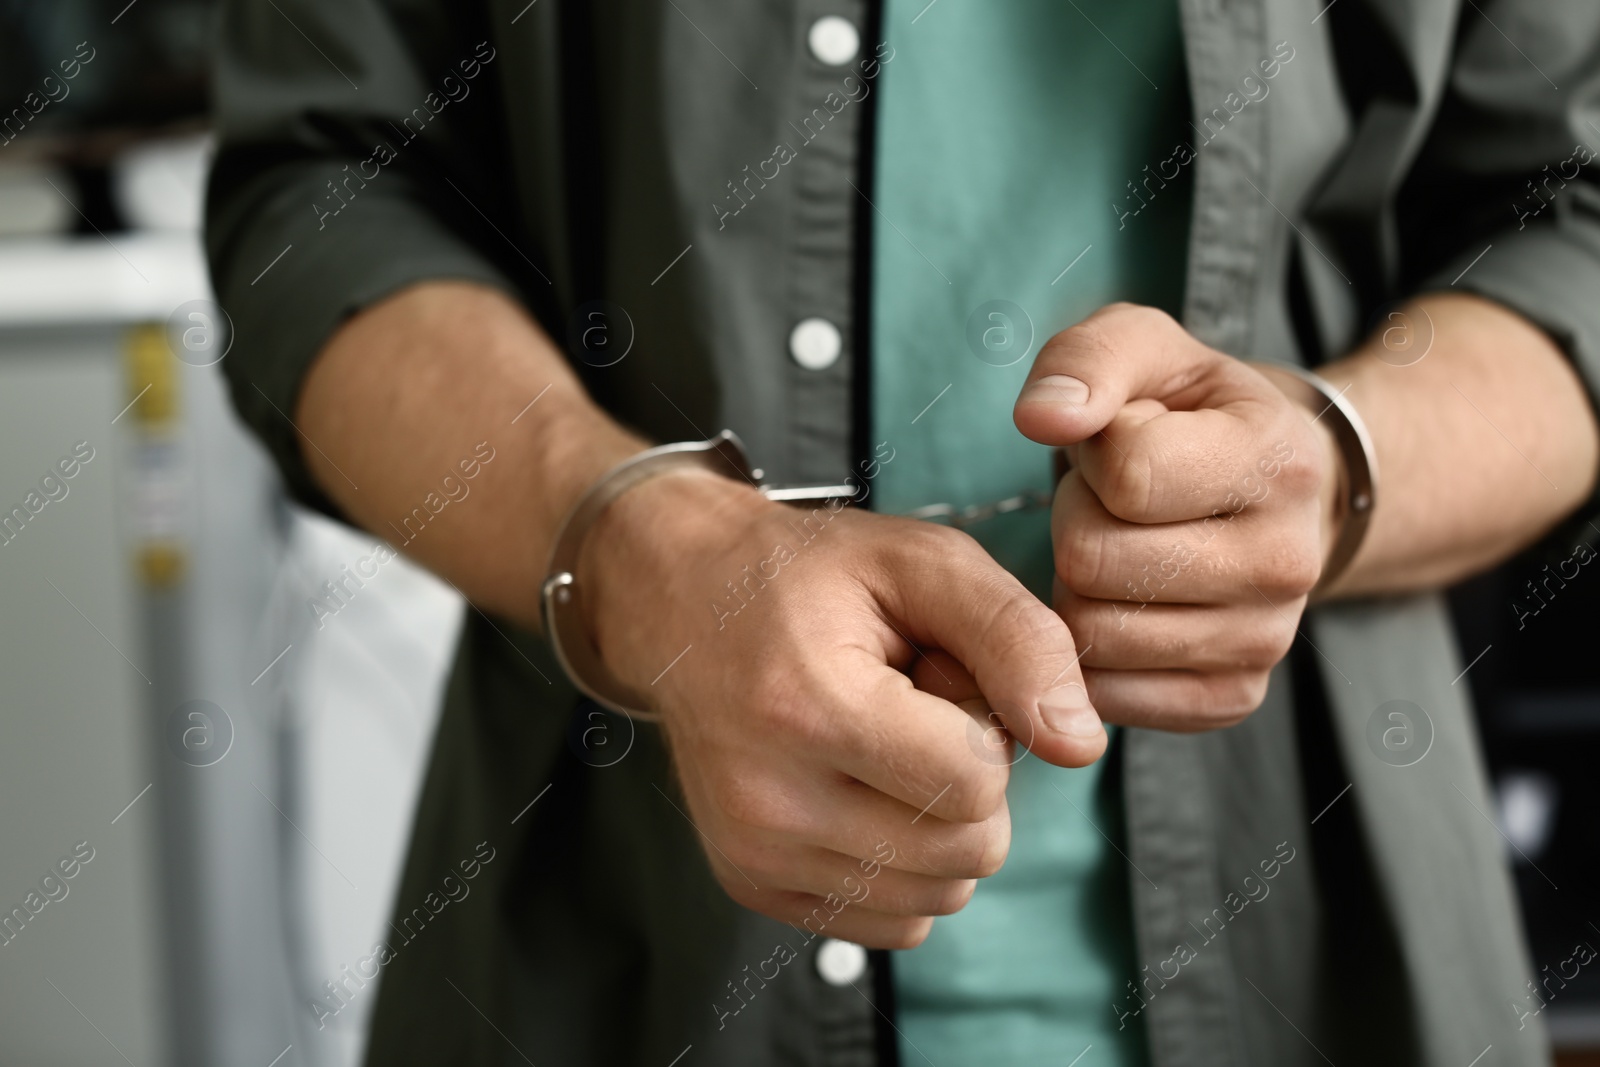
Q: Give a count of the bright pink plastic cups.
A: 0